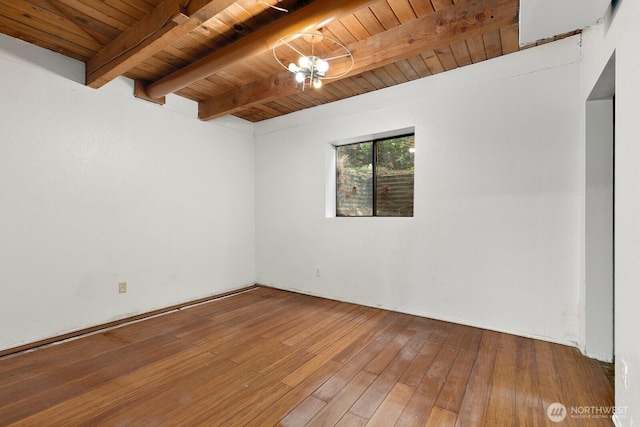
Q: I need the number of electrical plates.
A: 3